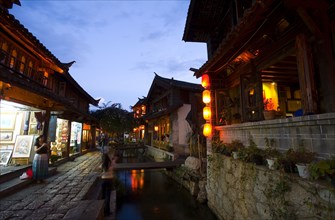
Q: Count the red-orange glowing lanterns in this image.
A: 4